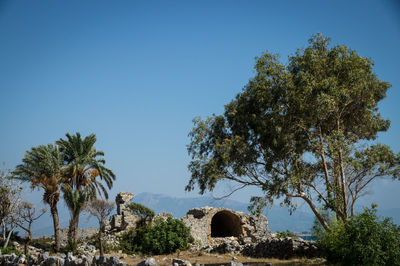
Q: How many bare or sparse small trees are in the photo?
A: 3